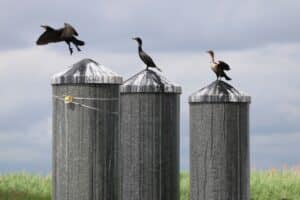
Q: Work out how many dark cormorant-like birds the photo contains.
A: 3